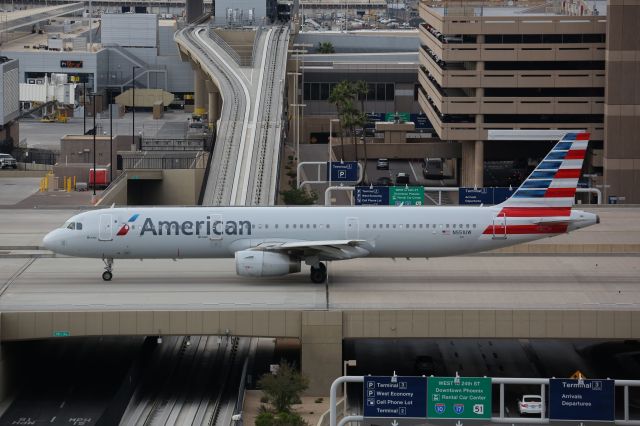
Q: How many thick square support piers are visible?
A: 1